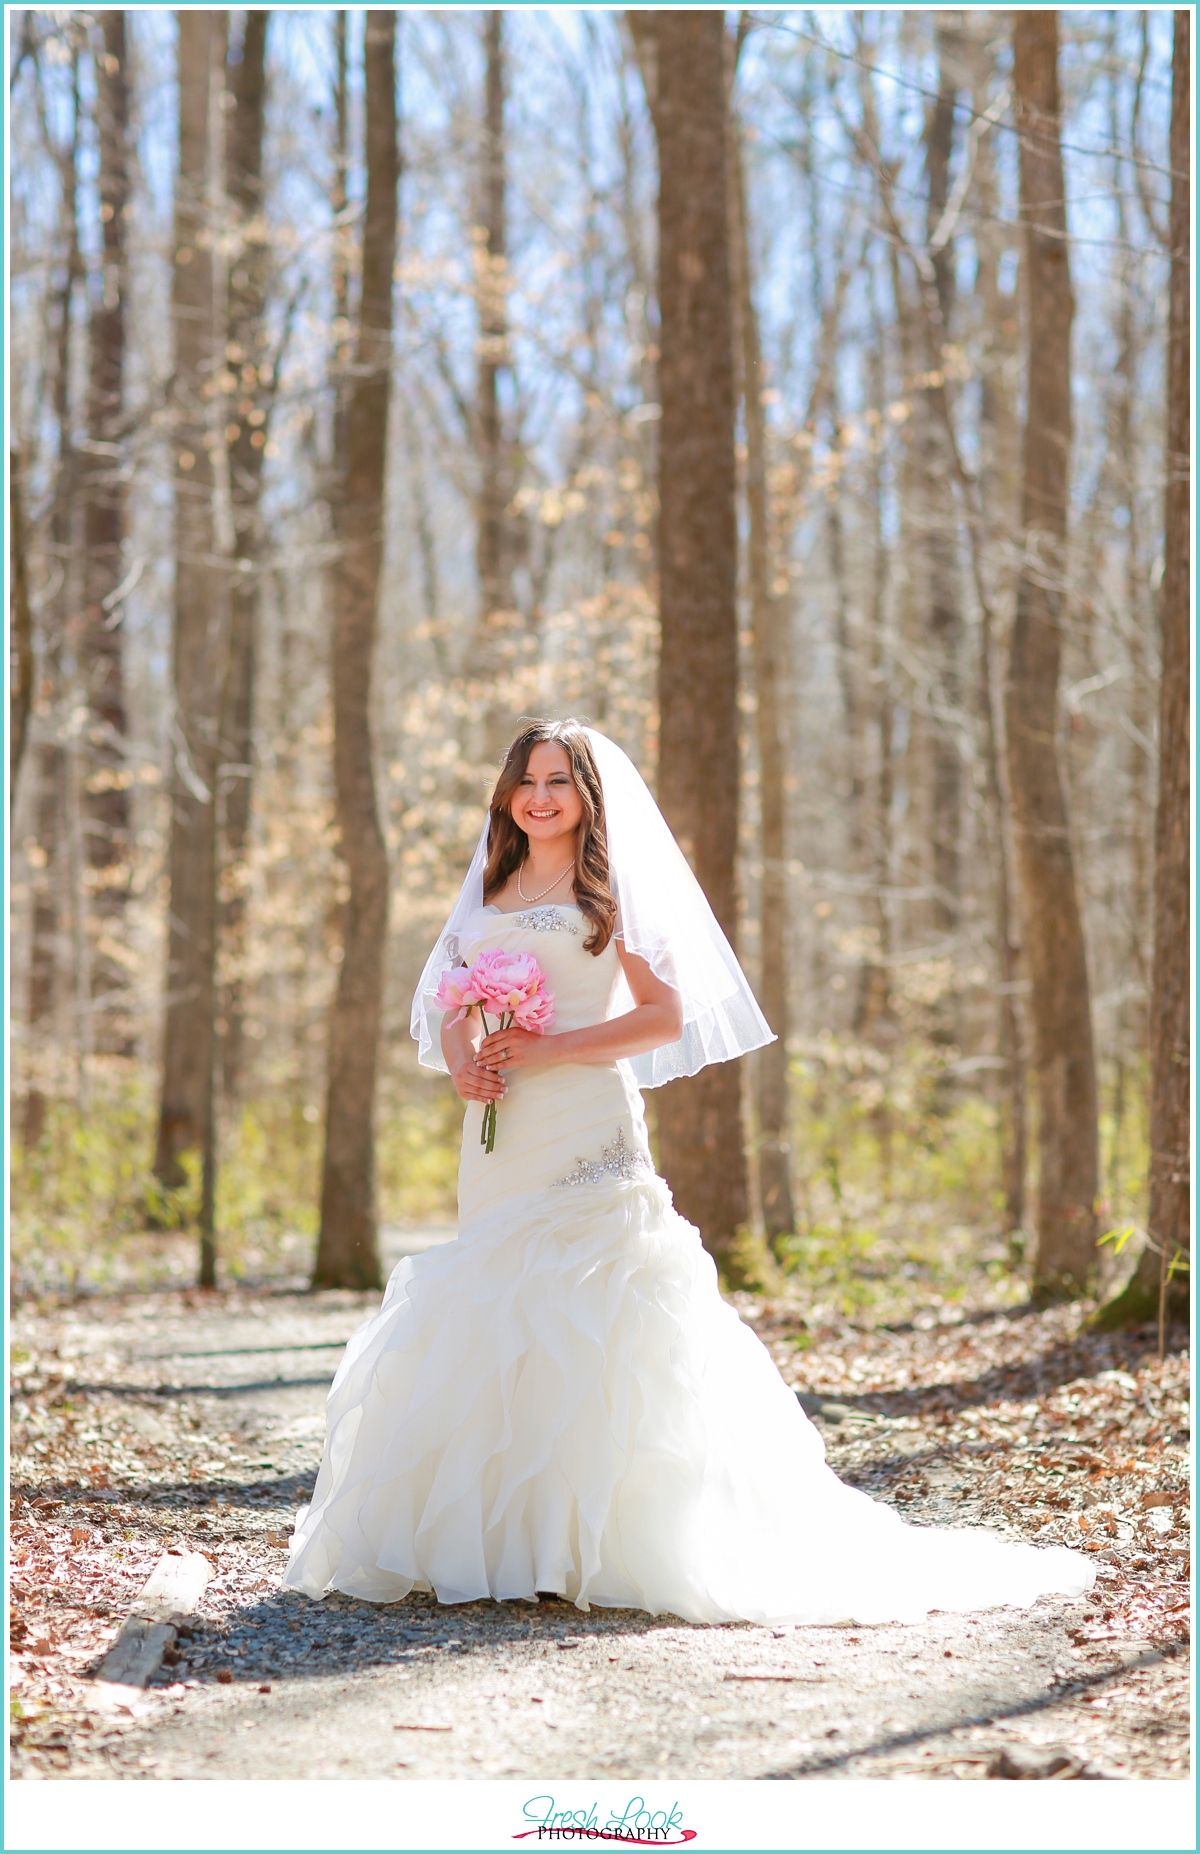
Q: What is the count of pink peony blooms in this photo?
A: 3